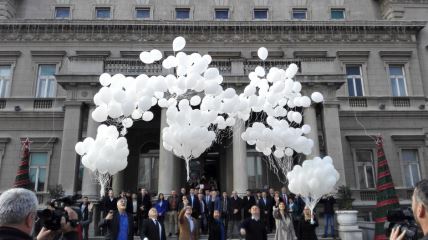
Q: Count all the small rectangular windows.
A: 8